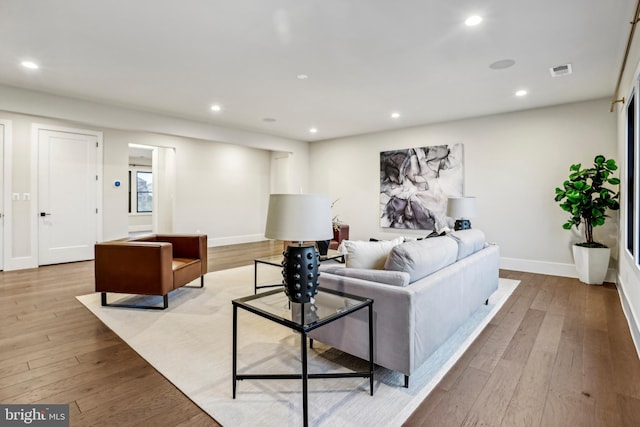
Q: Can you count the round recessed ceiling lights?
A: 6